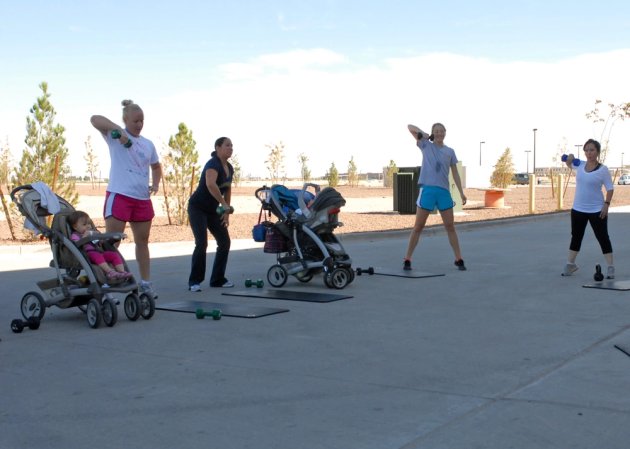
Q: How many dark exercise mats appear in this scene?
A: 5